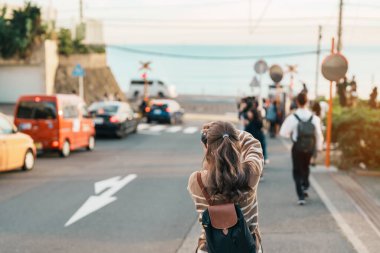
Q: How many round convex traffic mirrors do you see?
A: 2